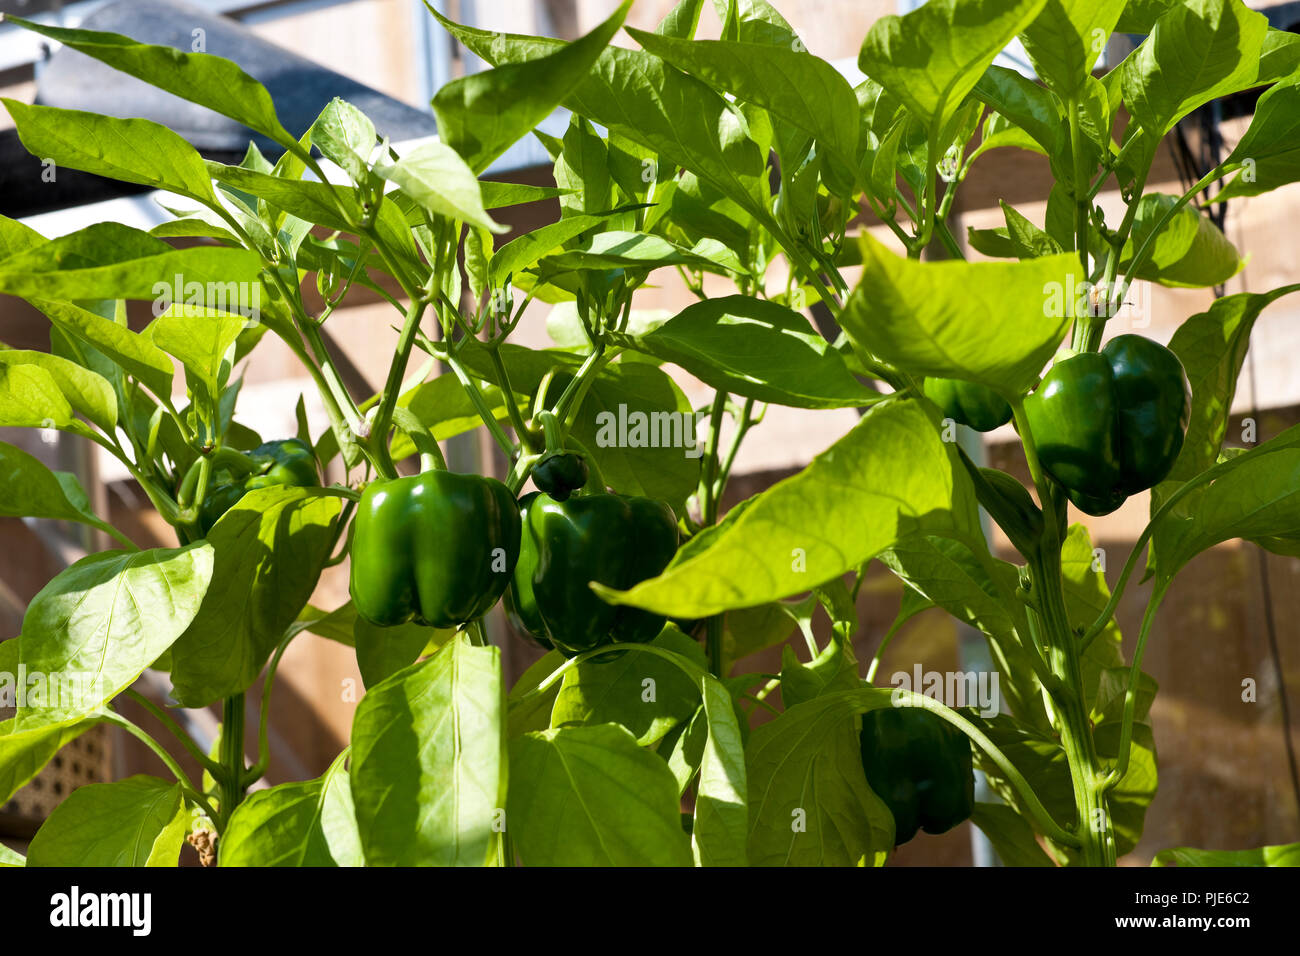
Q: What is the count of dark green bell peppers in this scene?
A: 7